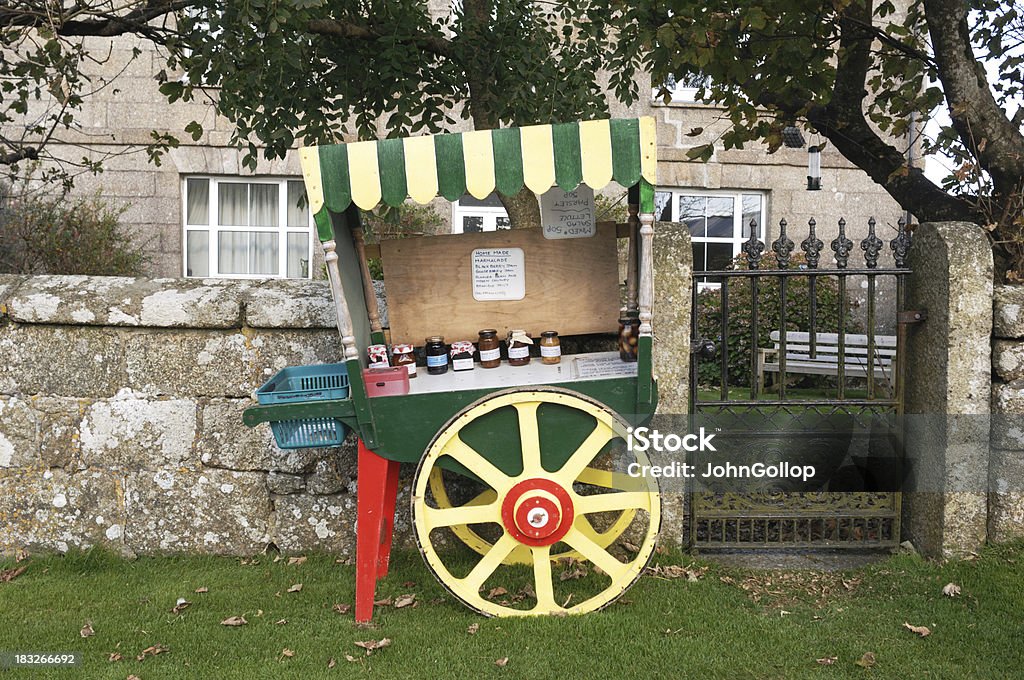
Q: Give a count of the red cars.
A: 0